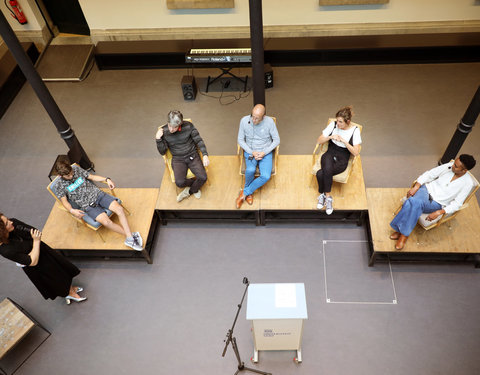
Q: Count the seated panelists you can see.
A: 5